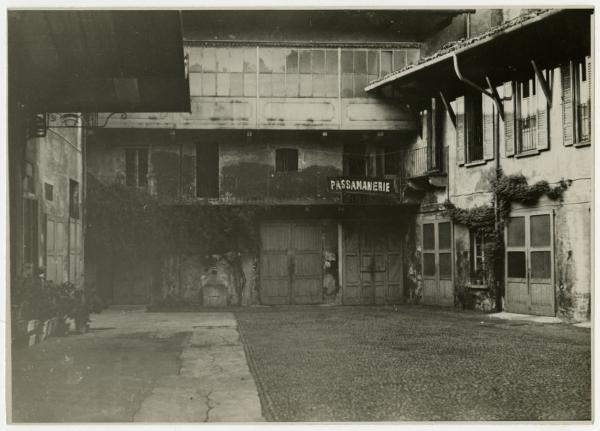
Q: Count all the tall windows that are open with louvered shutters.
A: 3